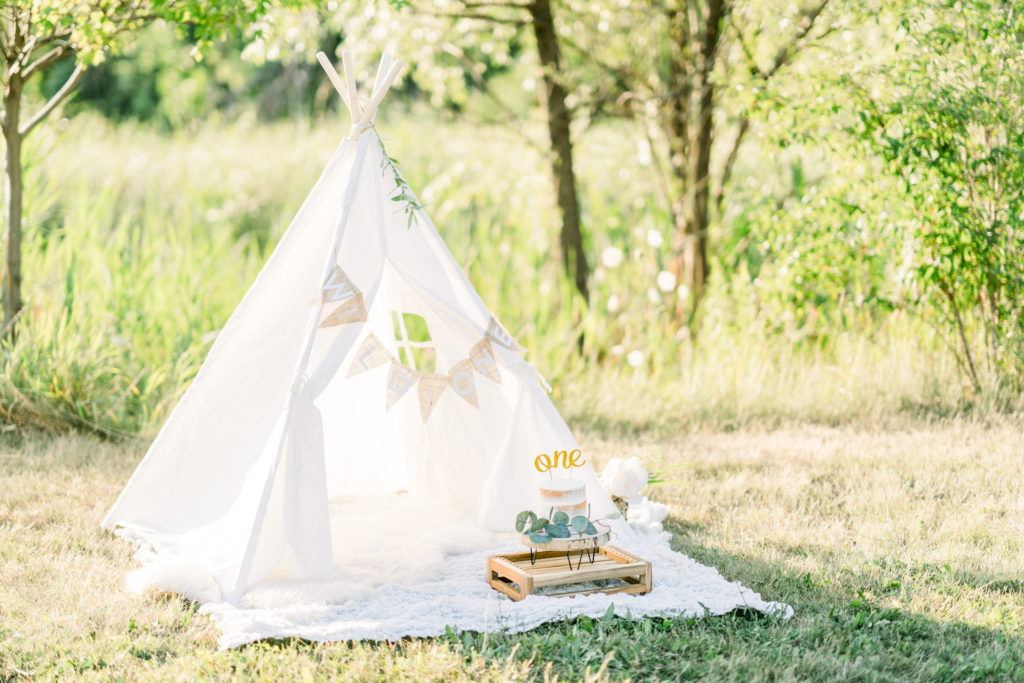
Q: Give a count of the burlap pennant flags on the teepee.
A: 8